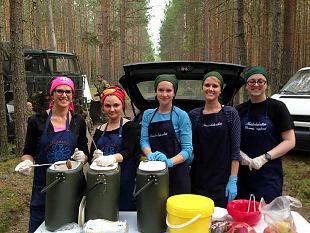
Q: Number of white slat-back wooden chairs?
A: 0